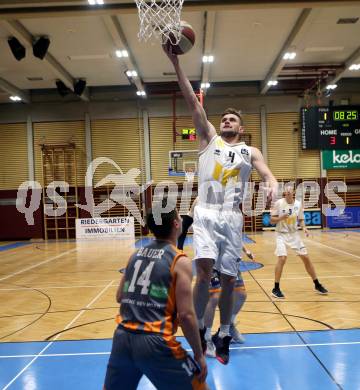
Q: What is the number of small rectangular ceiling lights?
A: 11